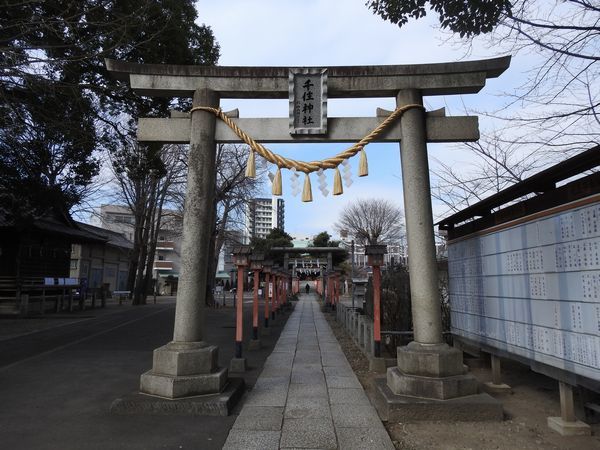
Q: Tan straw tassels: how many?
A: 5